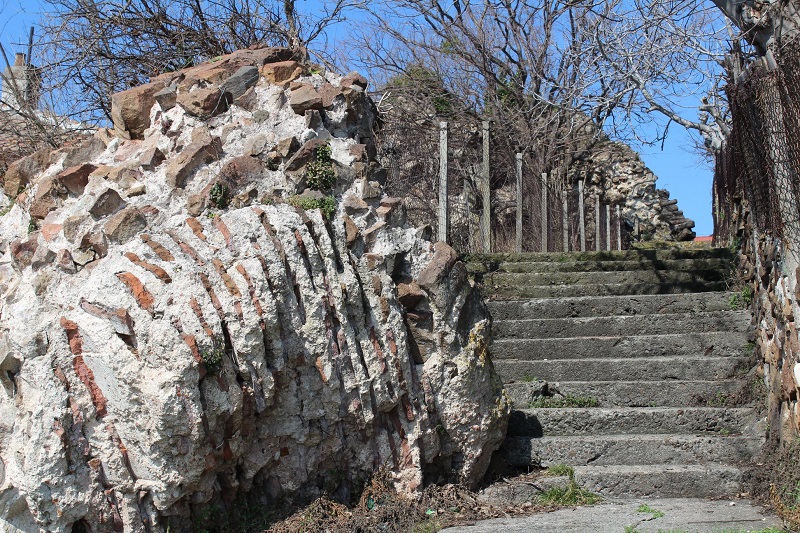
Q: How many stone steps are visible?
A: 12